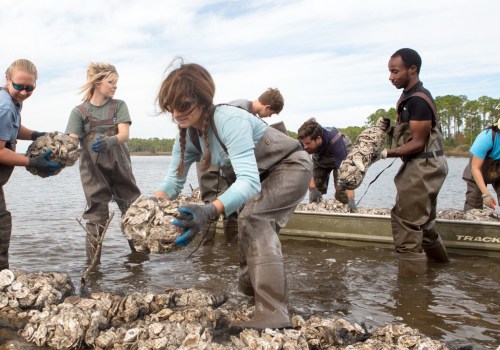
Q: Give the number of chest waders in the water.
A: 7